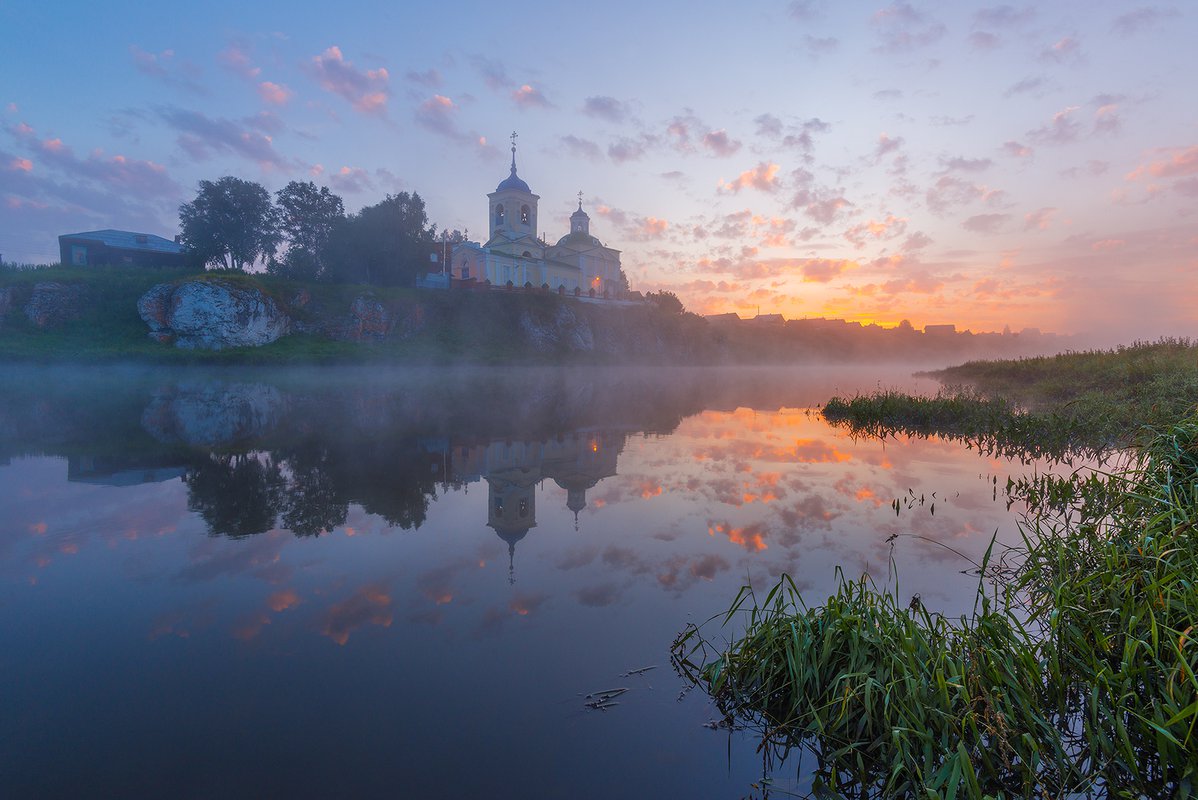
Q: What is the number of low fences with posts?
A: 1